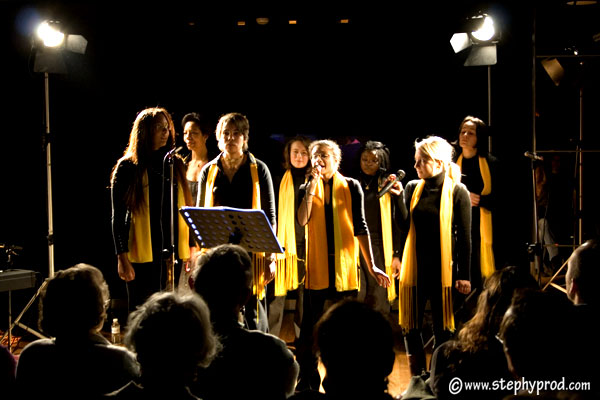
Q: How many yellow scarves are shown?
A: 7